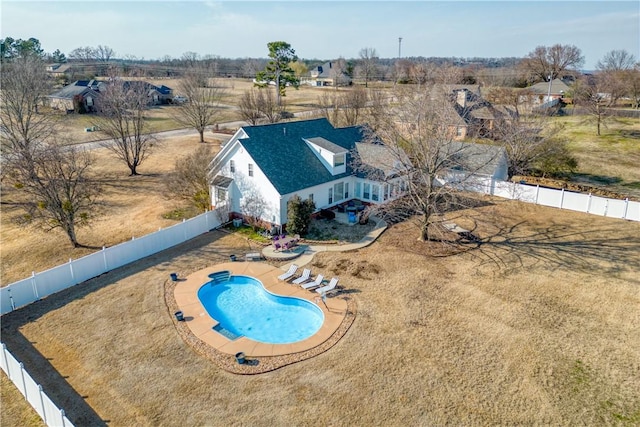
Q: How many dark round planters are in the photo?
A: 4